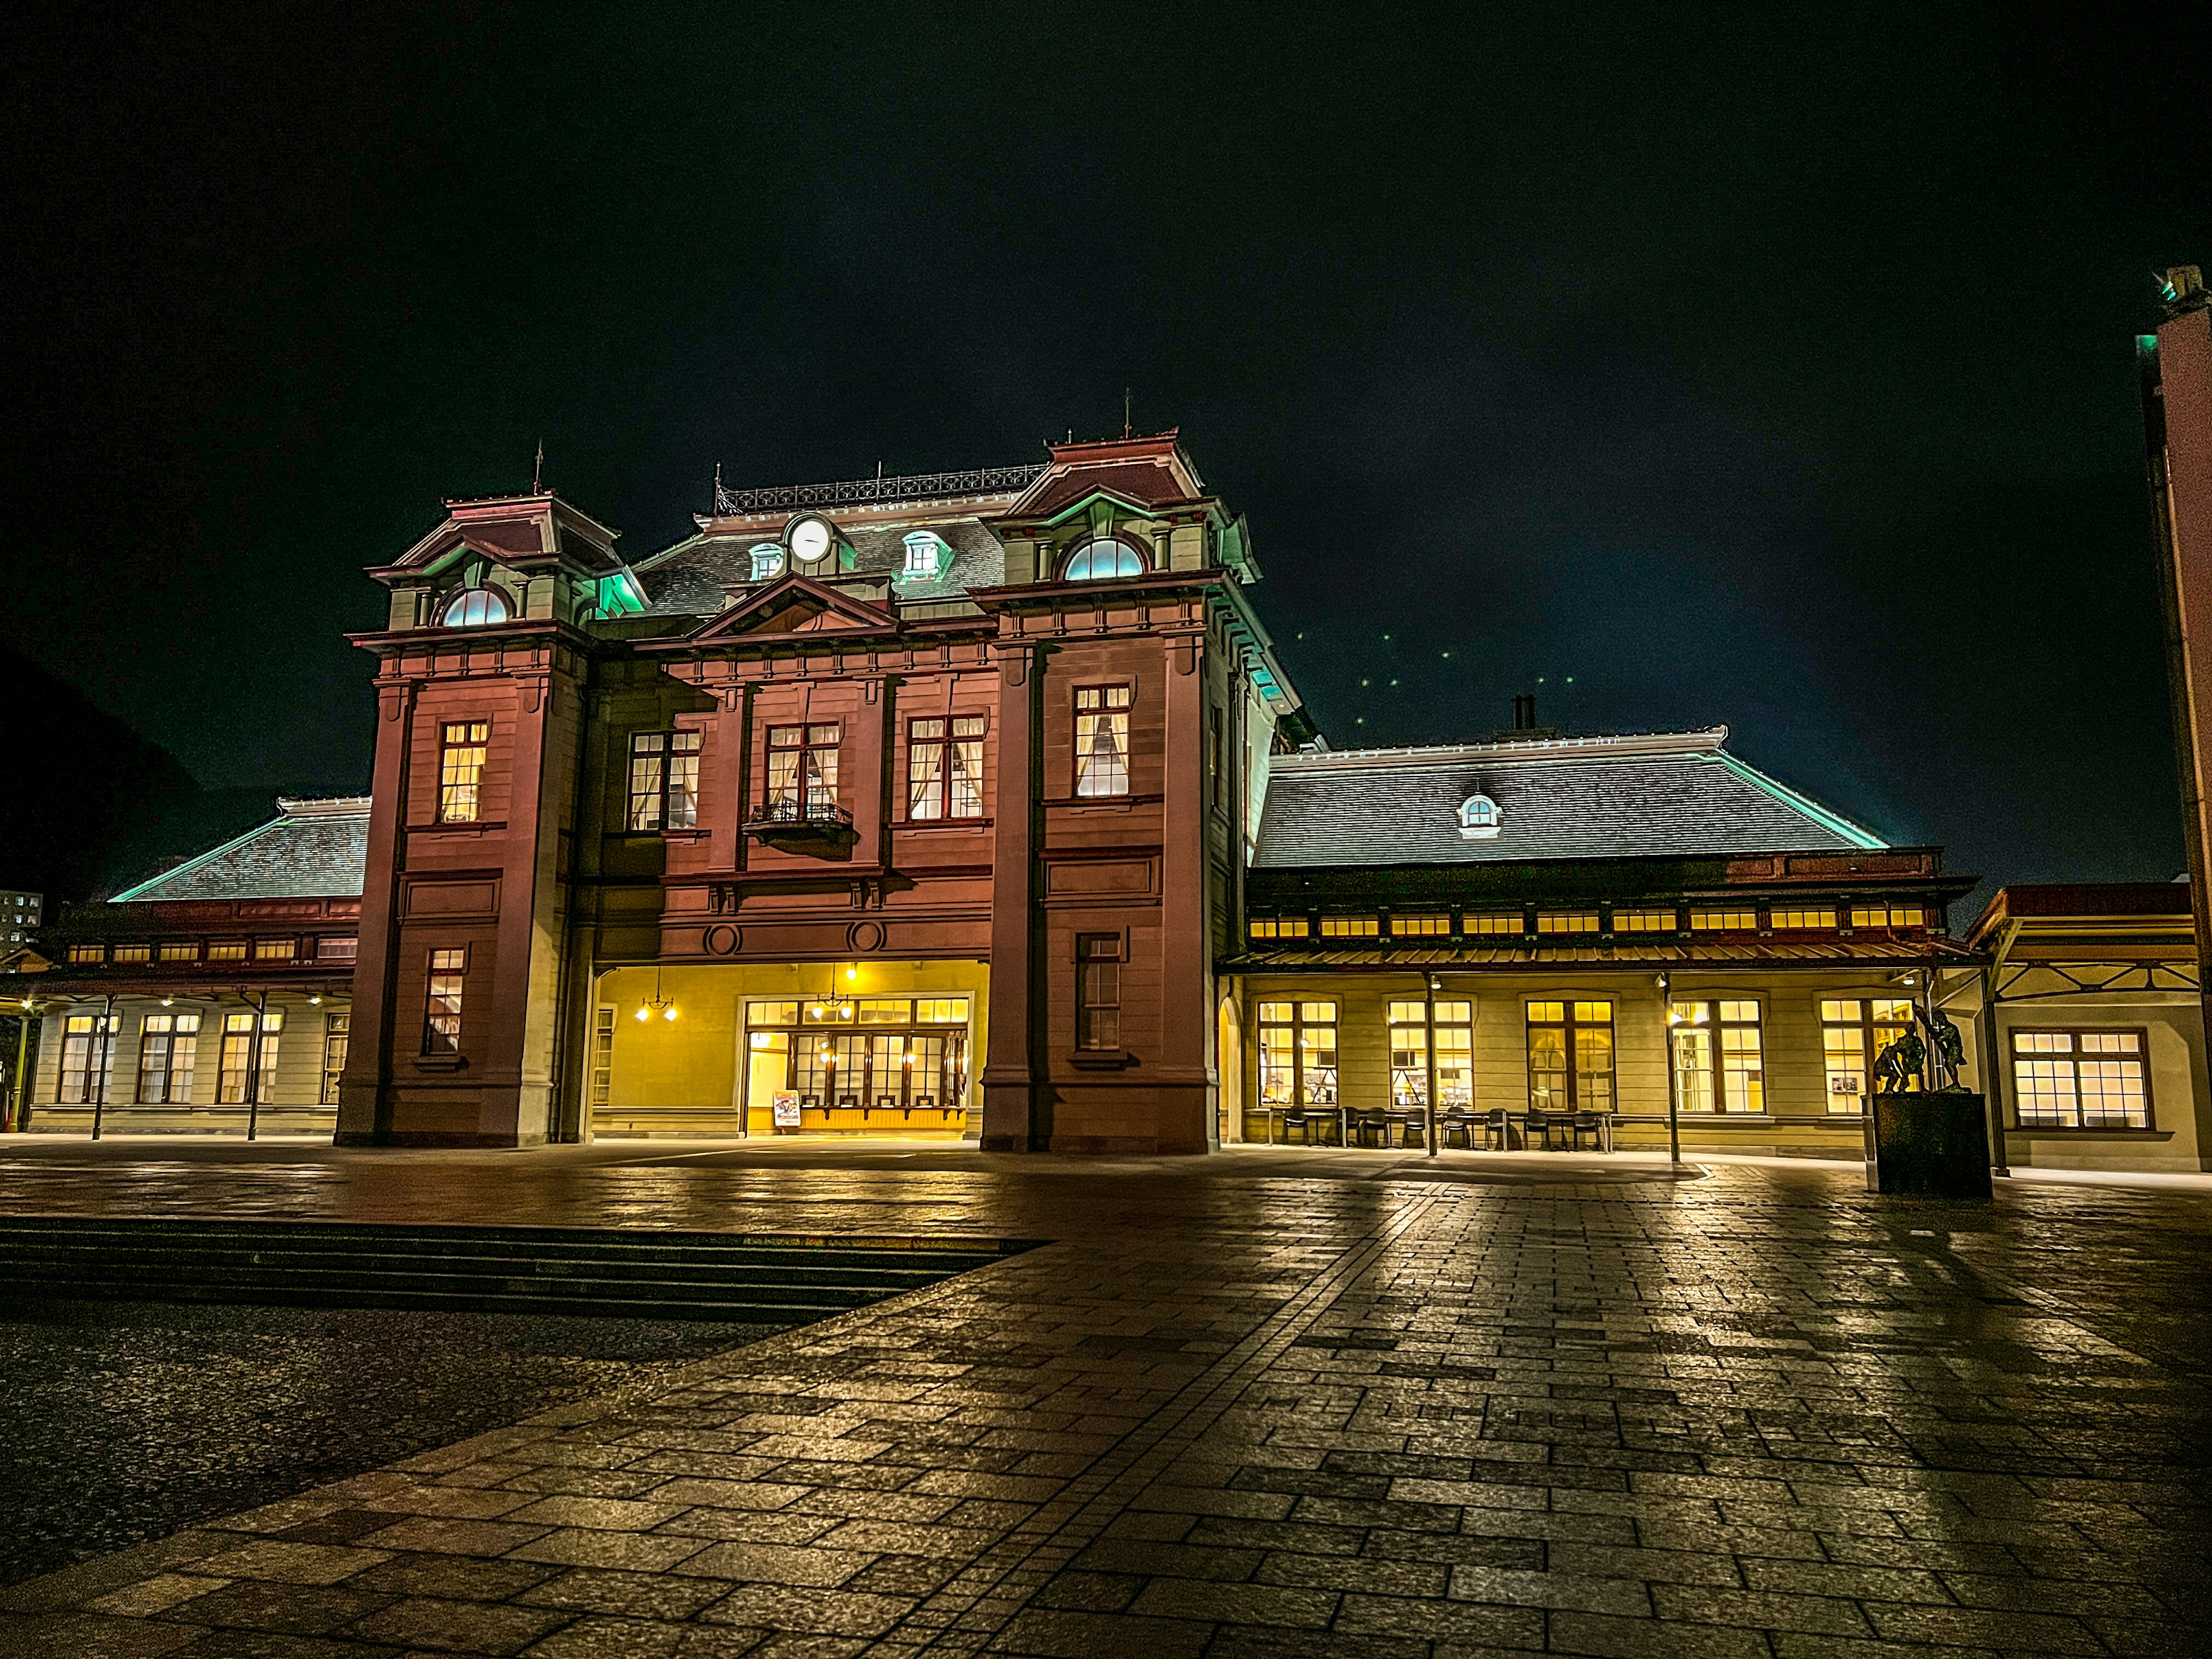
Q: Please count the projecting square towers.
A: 2